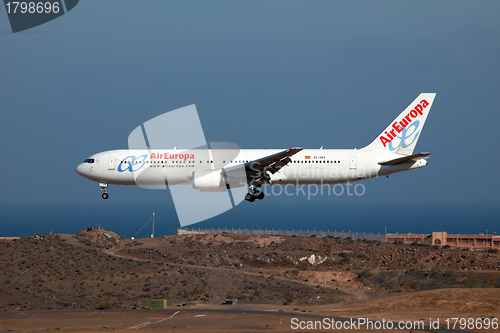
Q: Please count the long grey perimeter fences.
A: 1